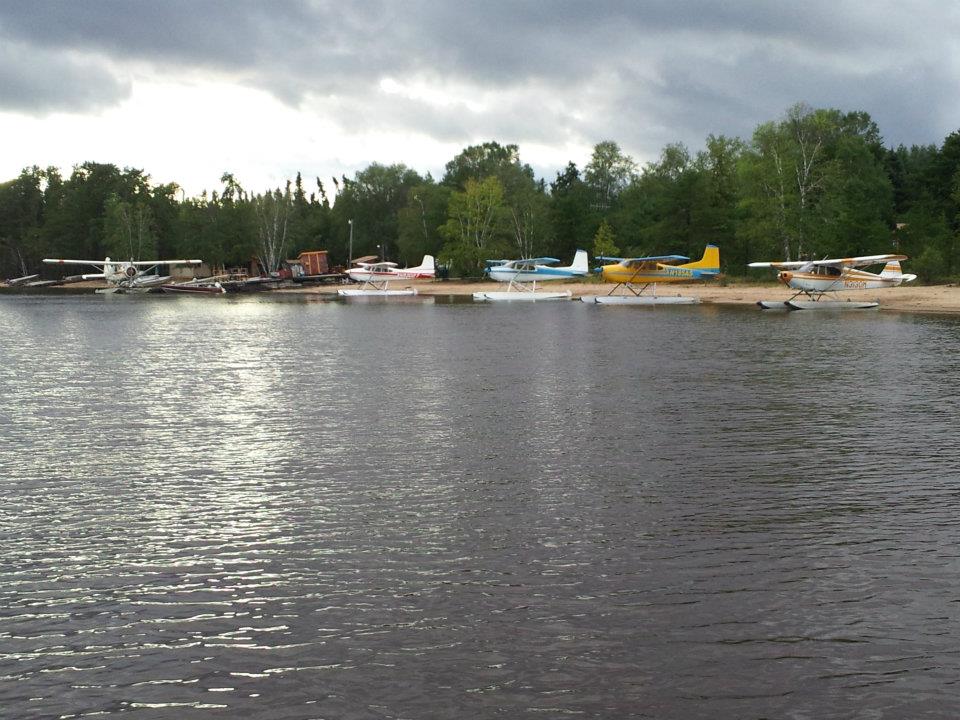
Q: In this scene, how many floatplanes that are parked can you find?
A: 5